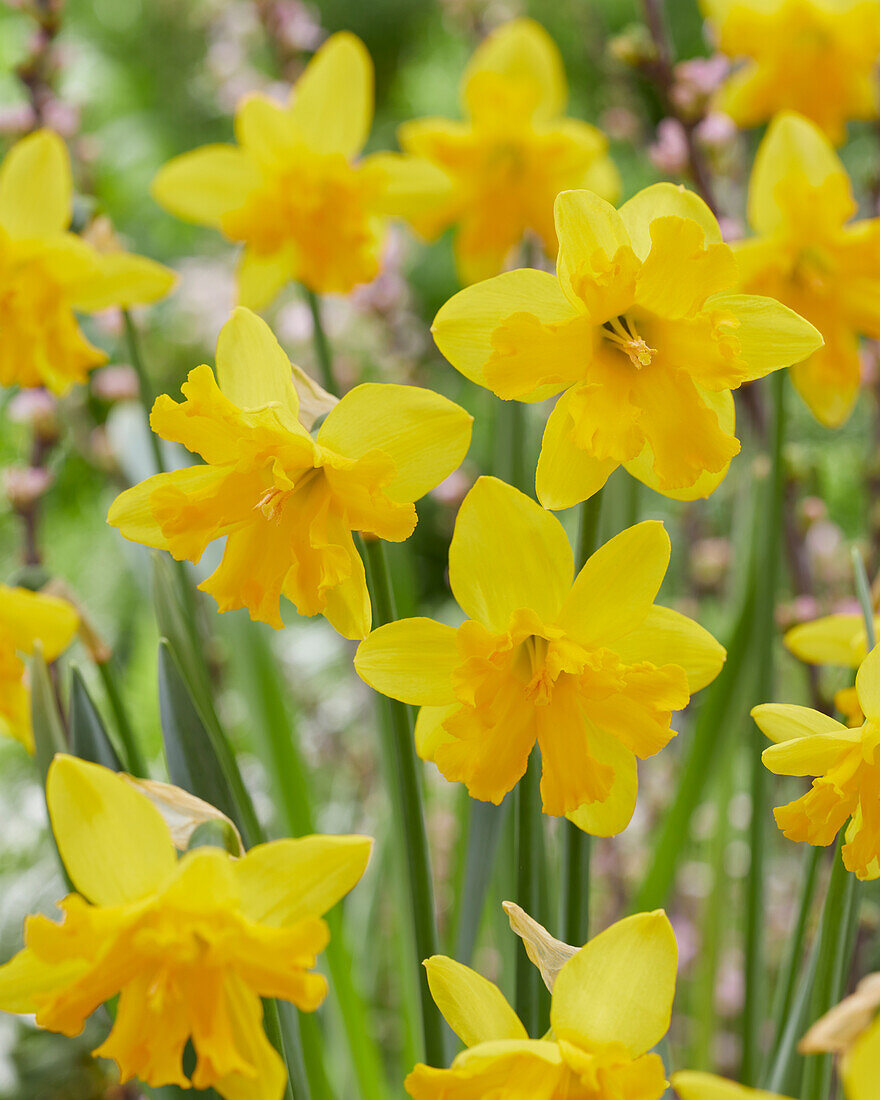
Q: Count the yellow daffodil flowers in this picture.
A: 14